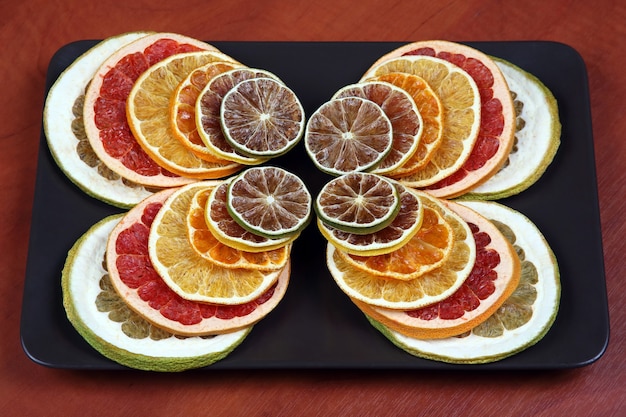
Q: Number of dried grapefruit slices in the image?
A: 4